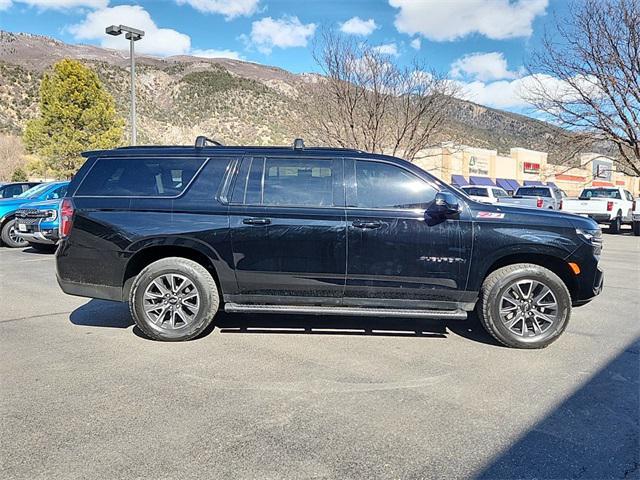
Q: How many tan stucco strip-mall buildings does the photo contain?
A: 1